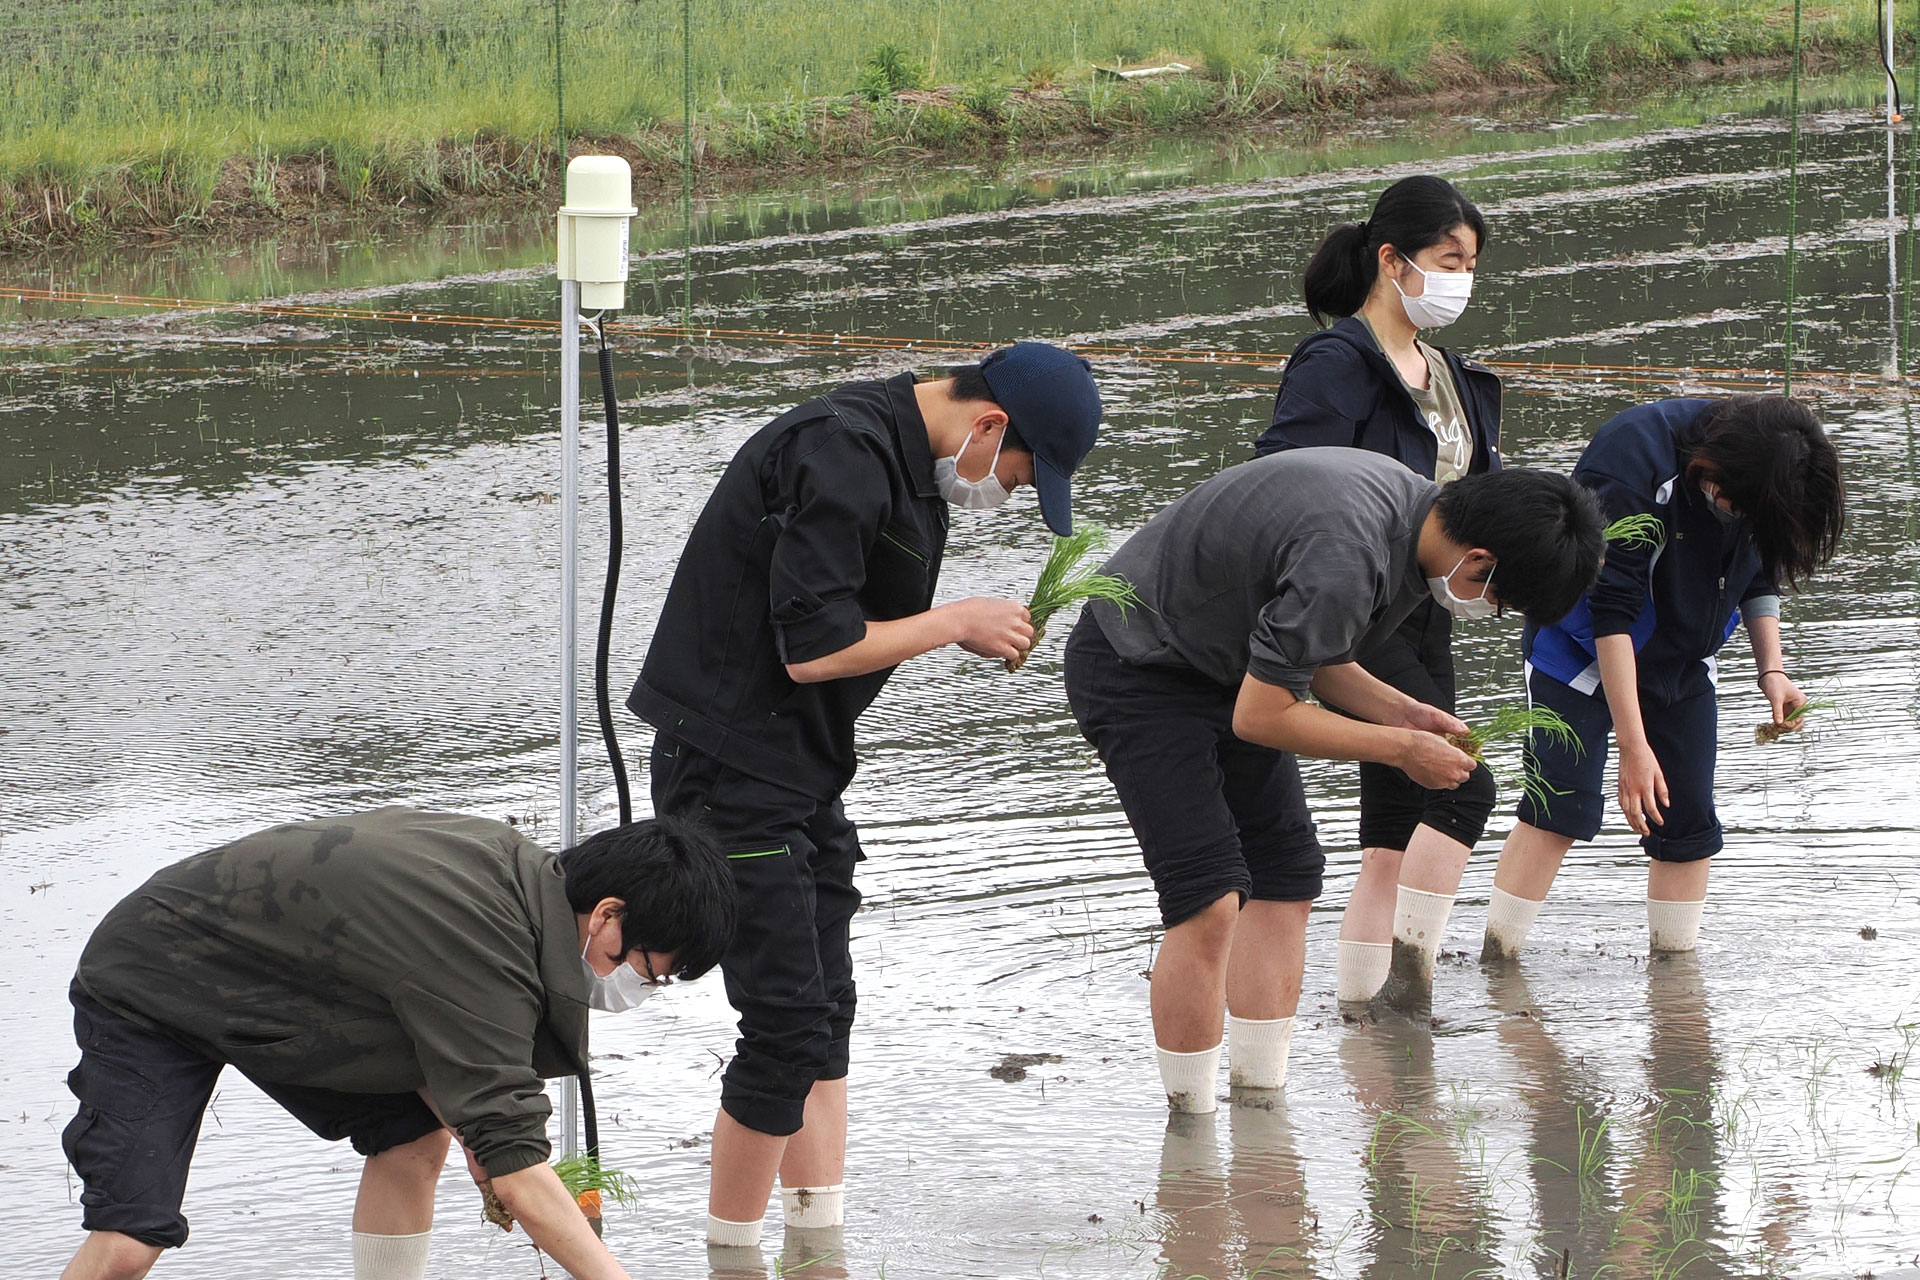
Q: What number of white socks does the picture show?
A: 9